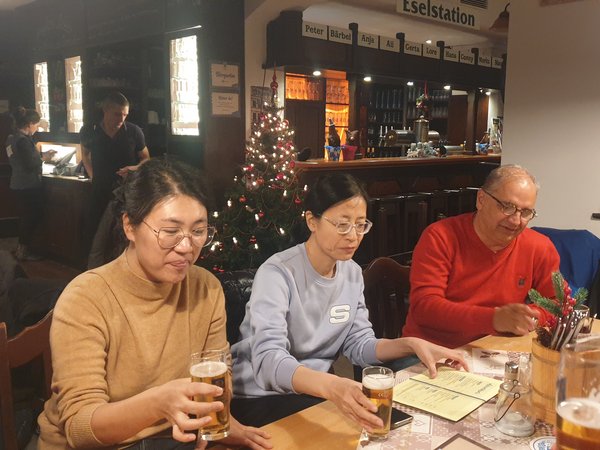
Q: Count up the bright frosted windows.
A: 3